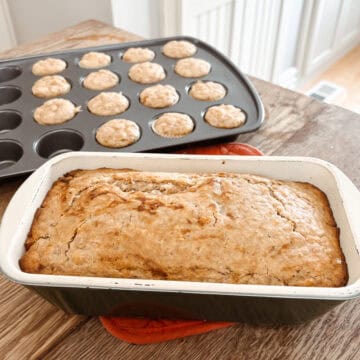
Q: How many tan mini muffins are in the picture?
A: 15